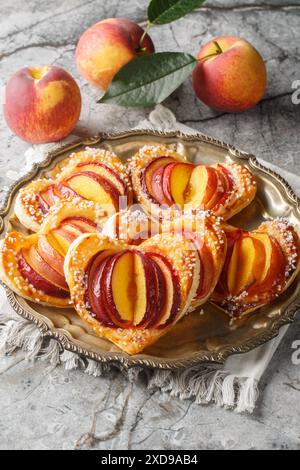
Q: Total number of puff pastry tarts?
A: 6